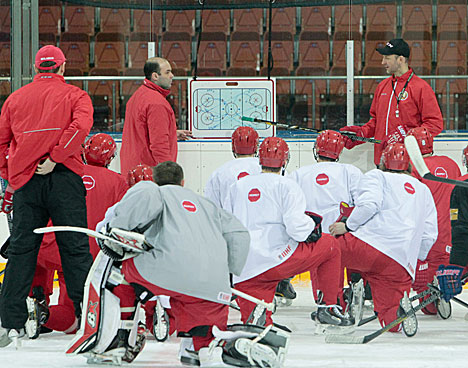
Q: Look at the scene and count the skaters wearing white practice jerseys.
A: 4